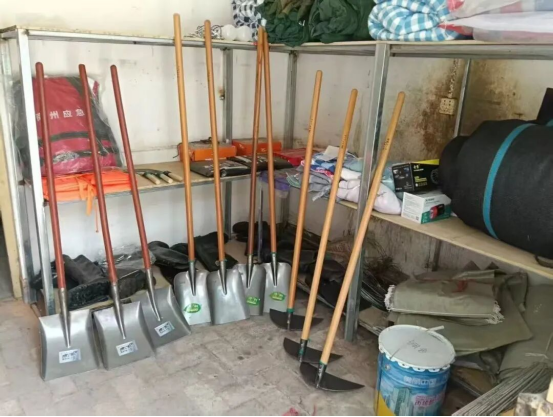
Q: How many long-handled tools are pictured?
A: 10